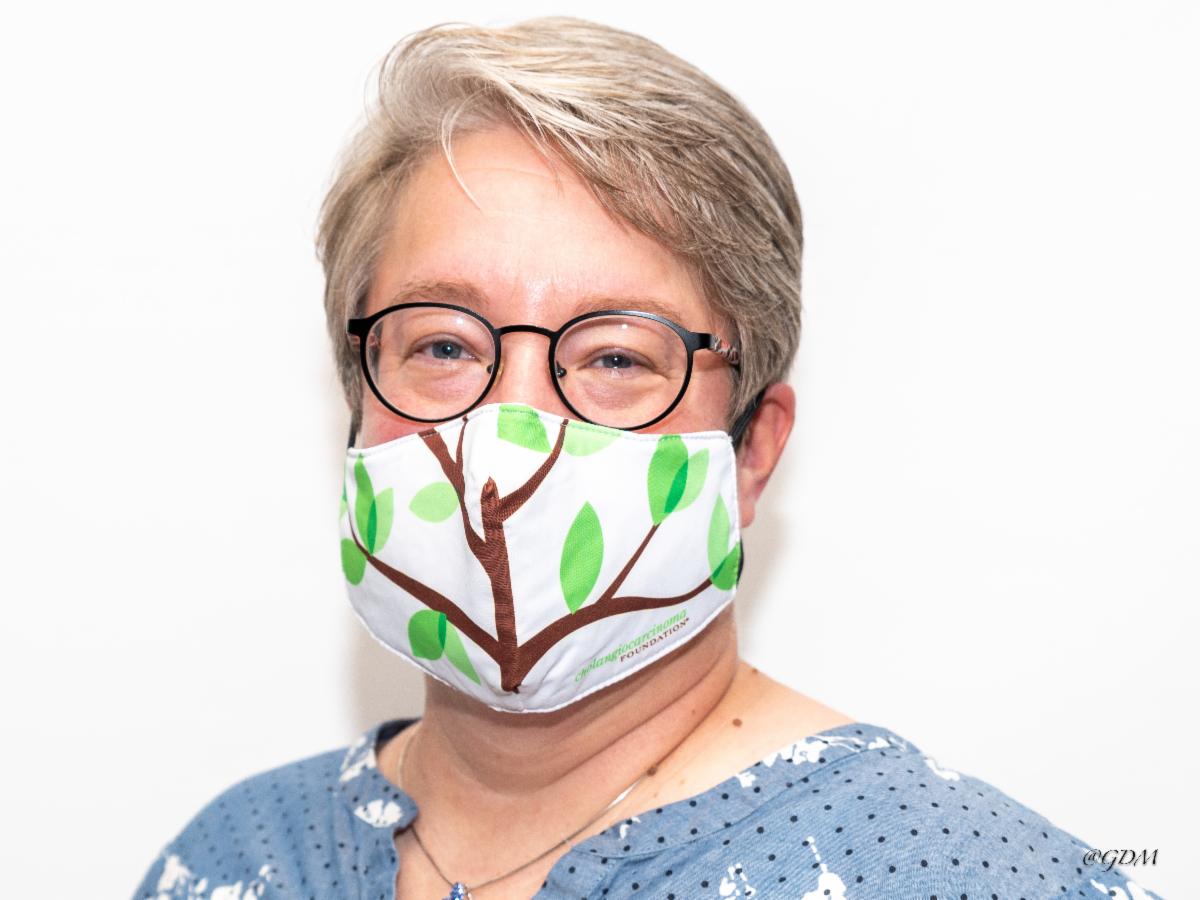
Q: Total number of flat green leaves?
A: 13